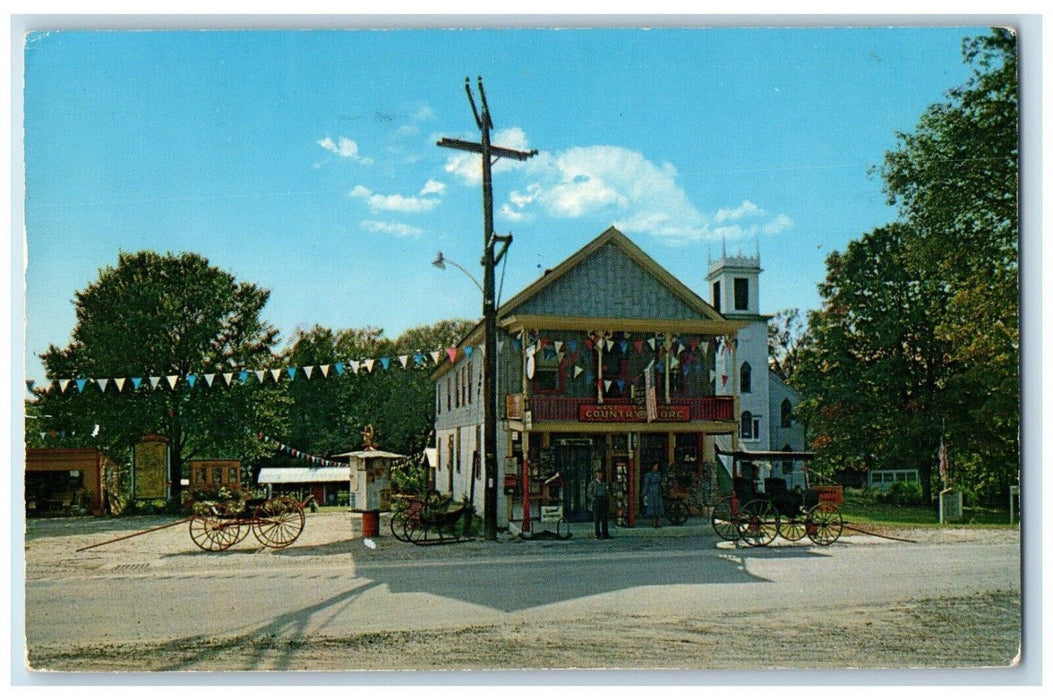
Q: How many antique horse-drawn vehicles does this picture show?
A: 3